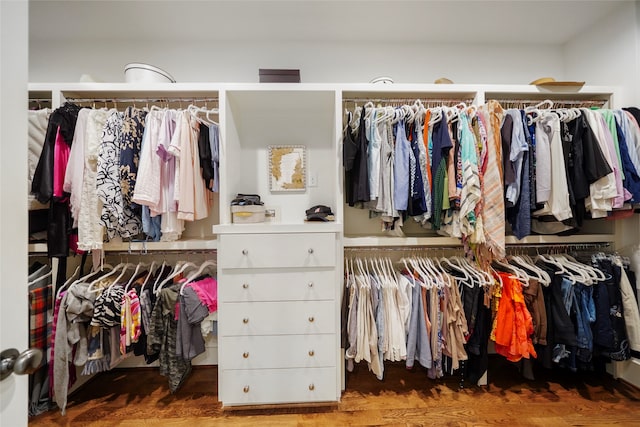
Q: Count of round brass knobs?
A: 10